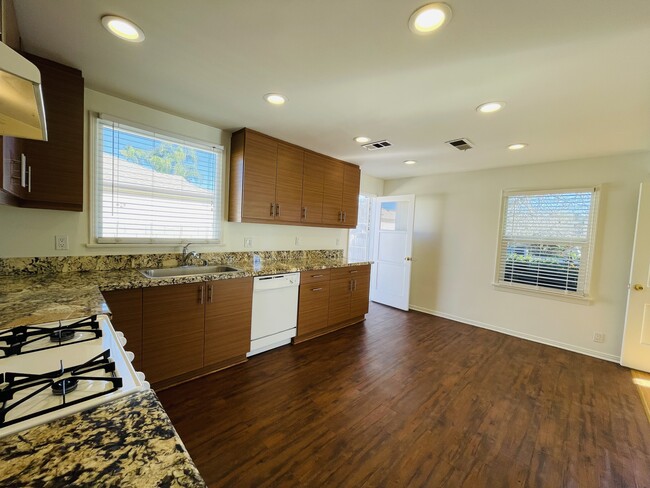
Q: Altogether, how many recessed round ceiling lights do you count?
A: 7